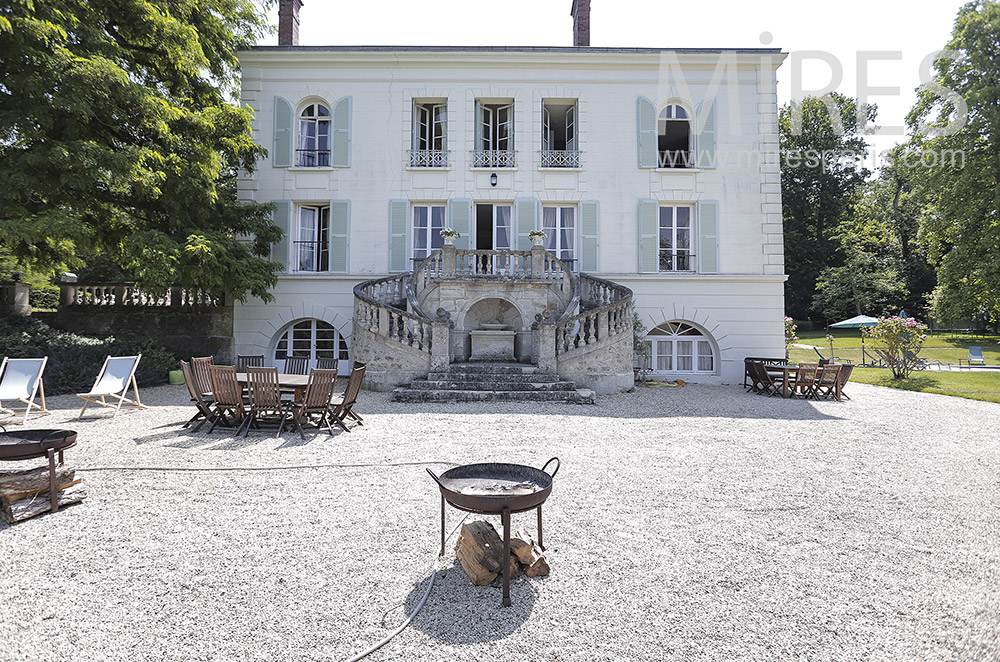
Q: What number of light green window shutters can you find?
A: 12